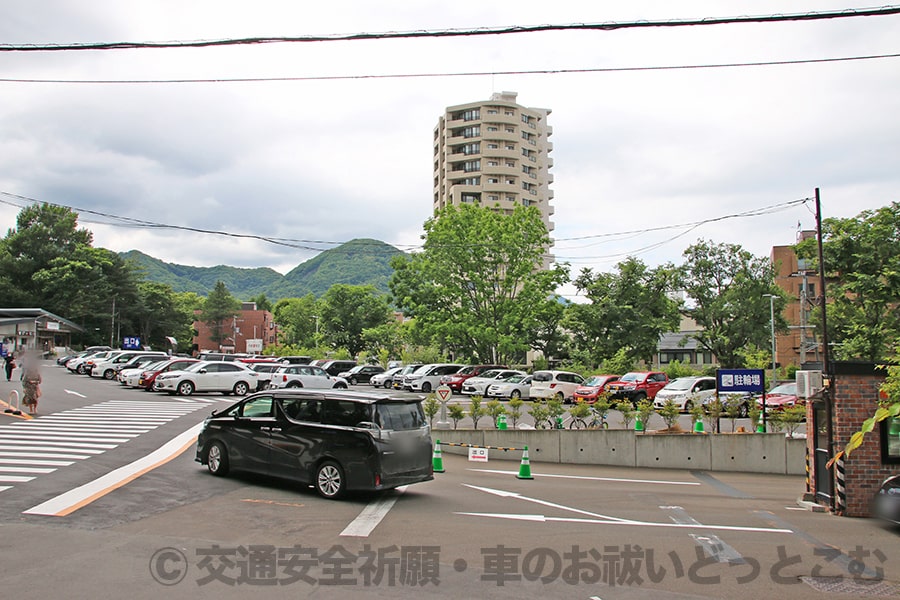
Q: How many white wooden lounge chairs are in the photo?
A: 0